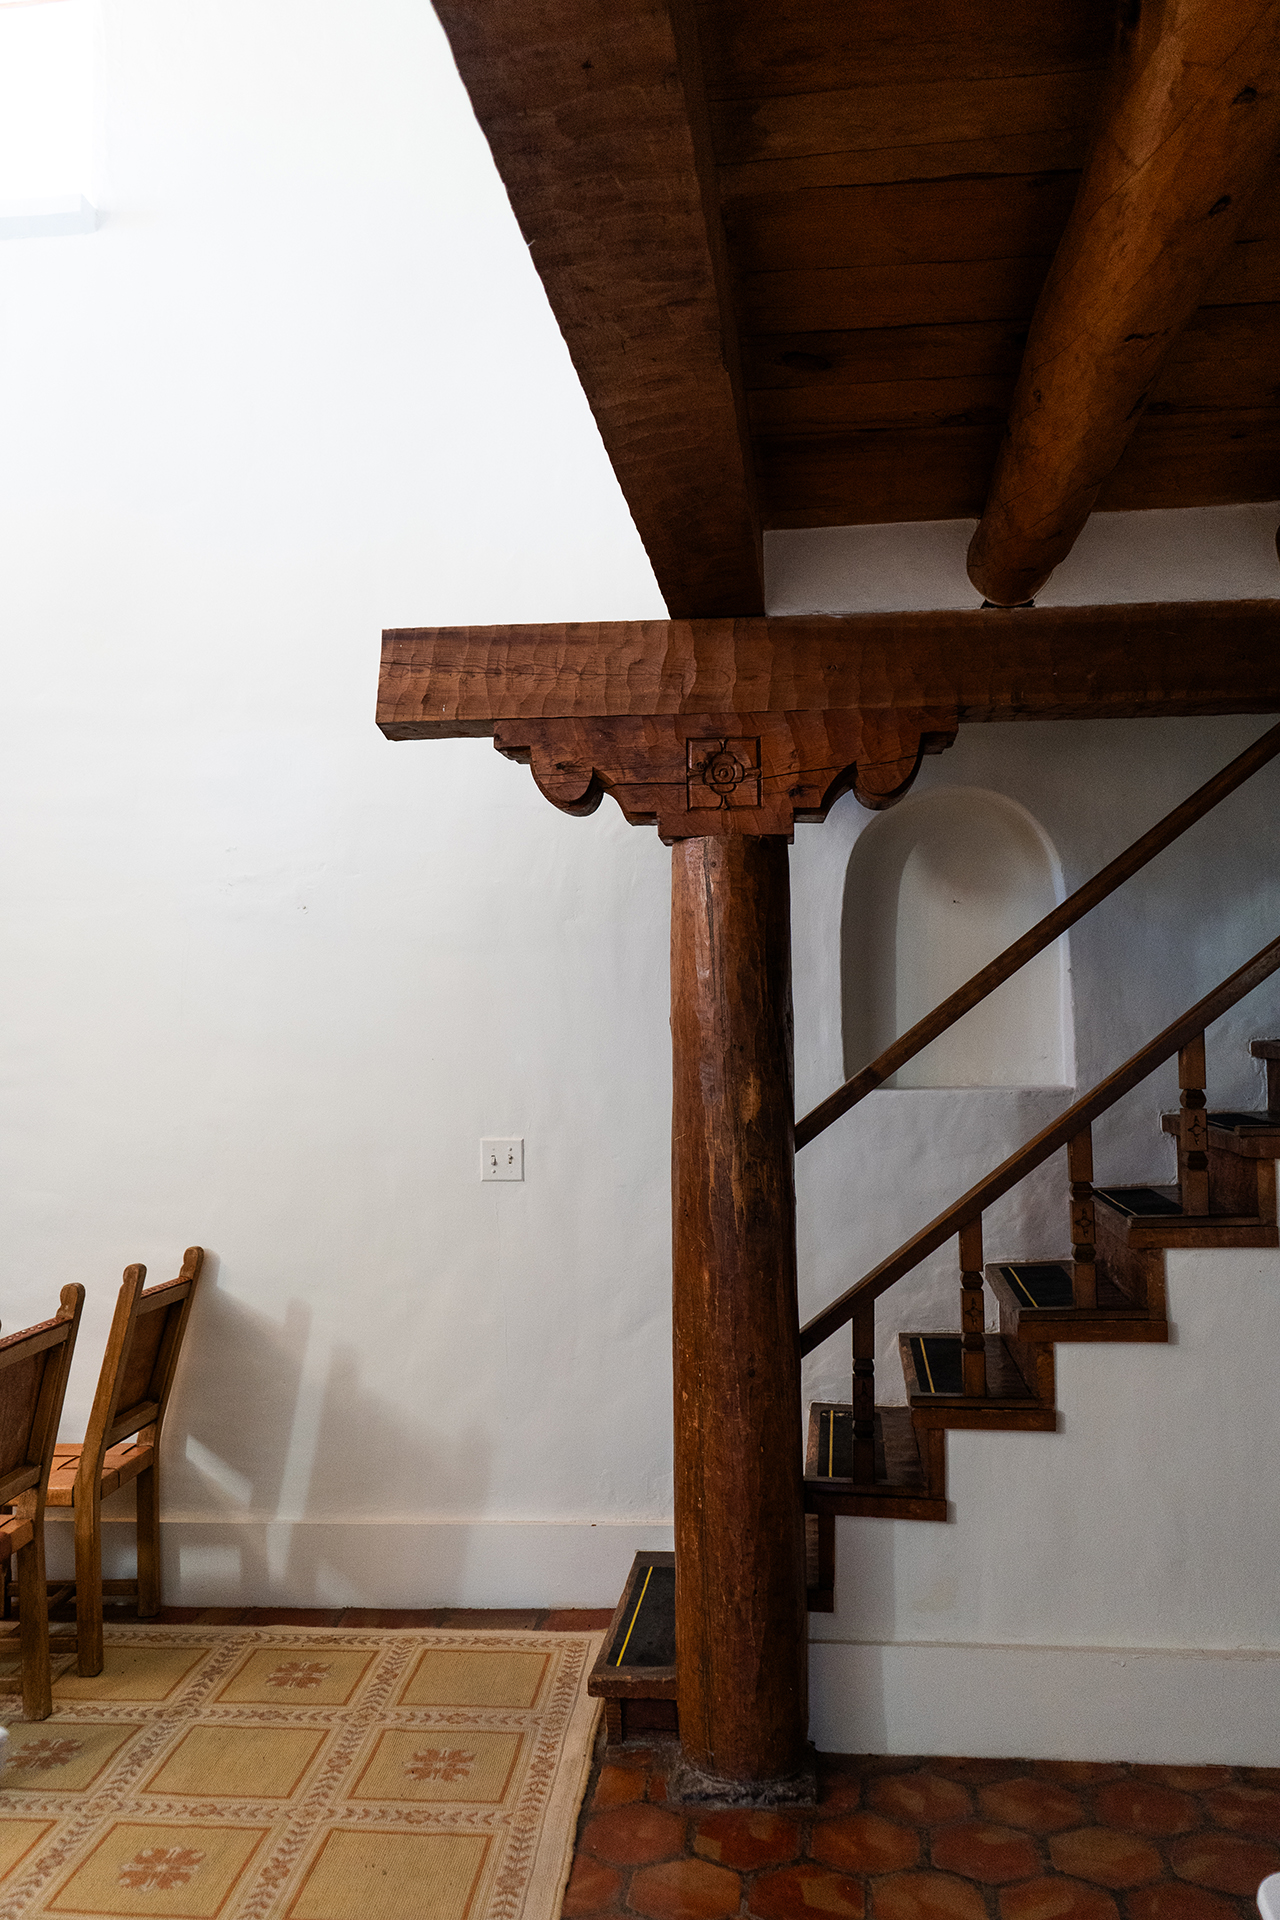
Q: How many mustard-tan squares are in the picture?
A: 9